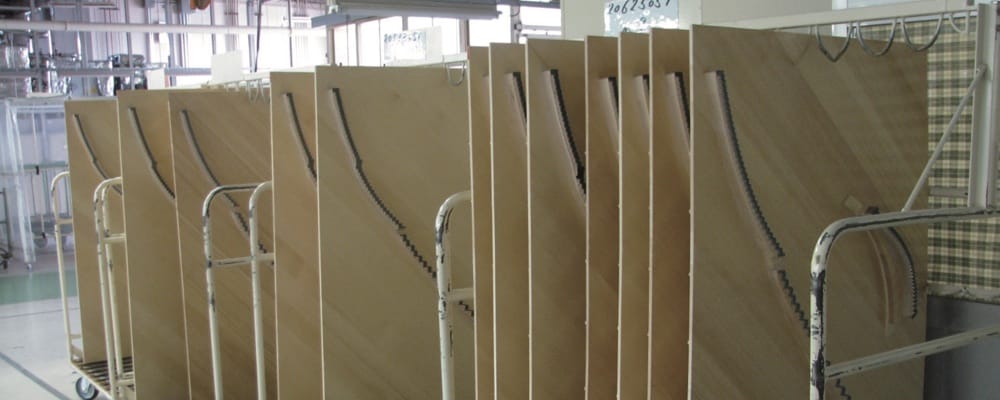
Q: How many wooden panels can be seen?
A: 12